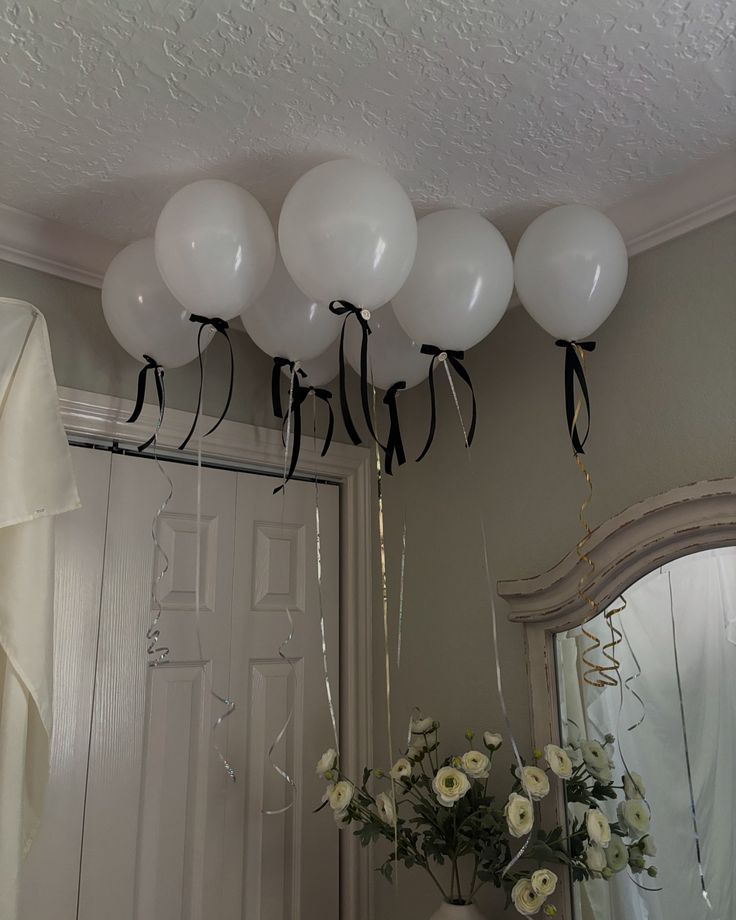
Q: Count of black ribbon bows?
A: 8